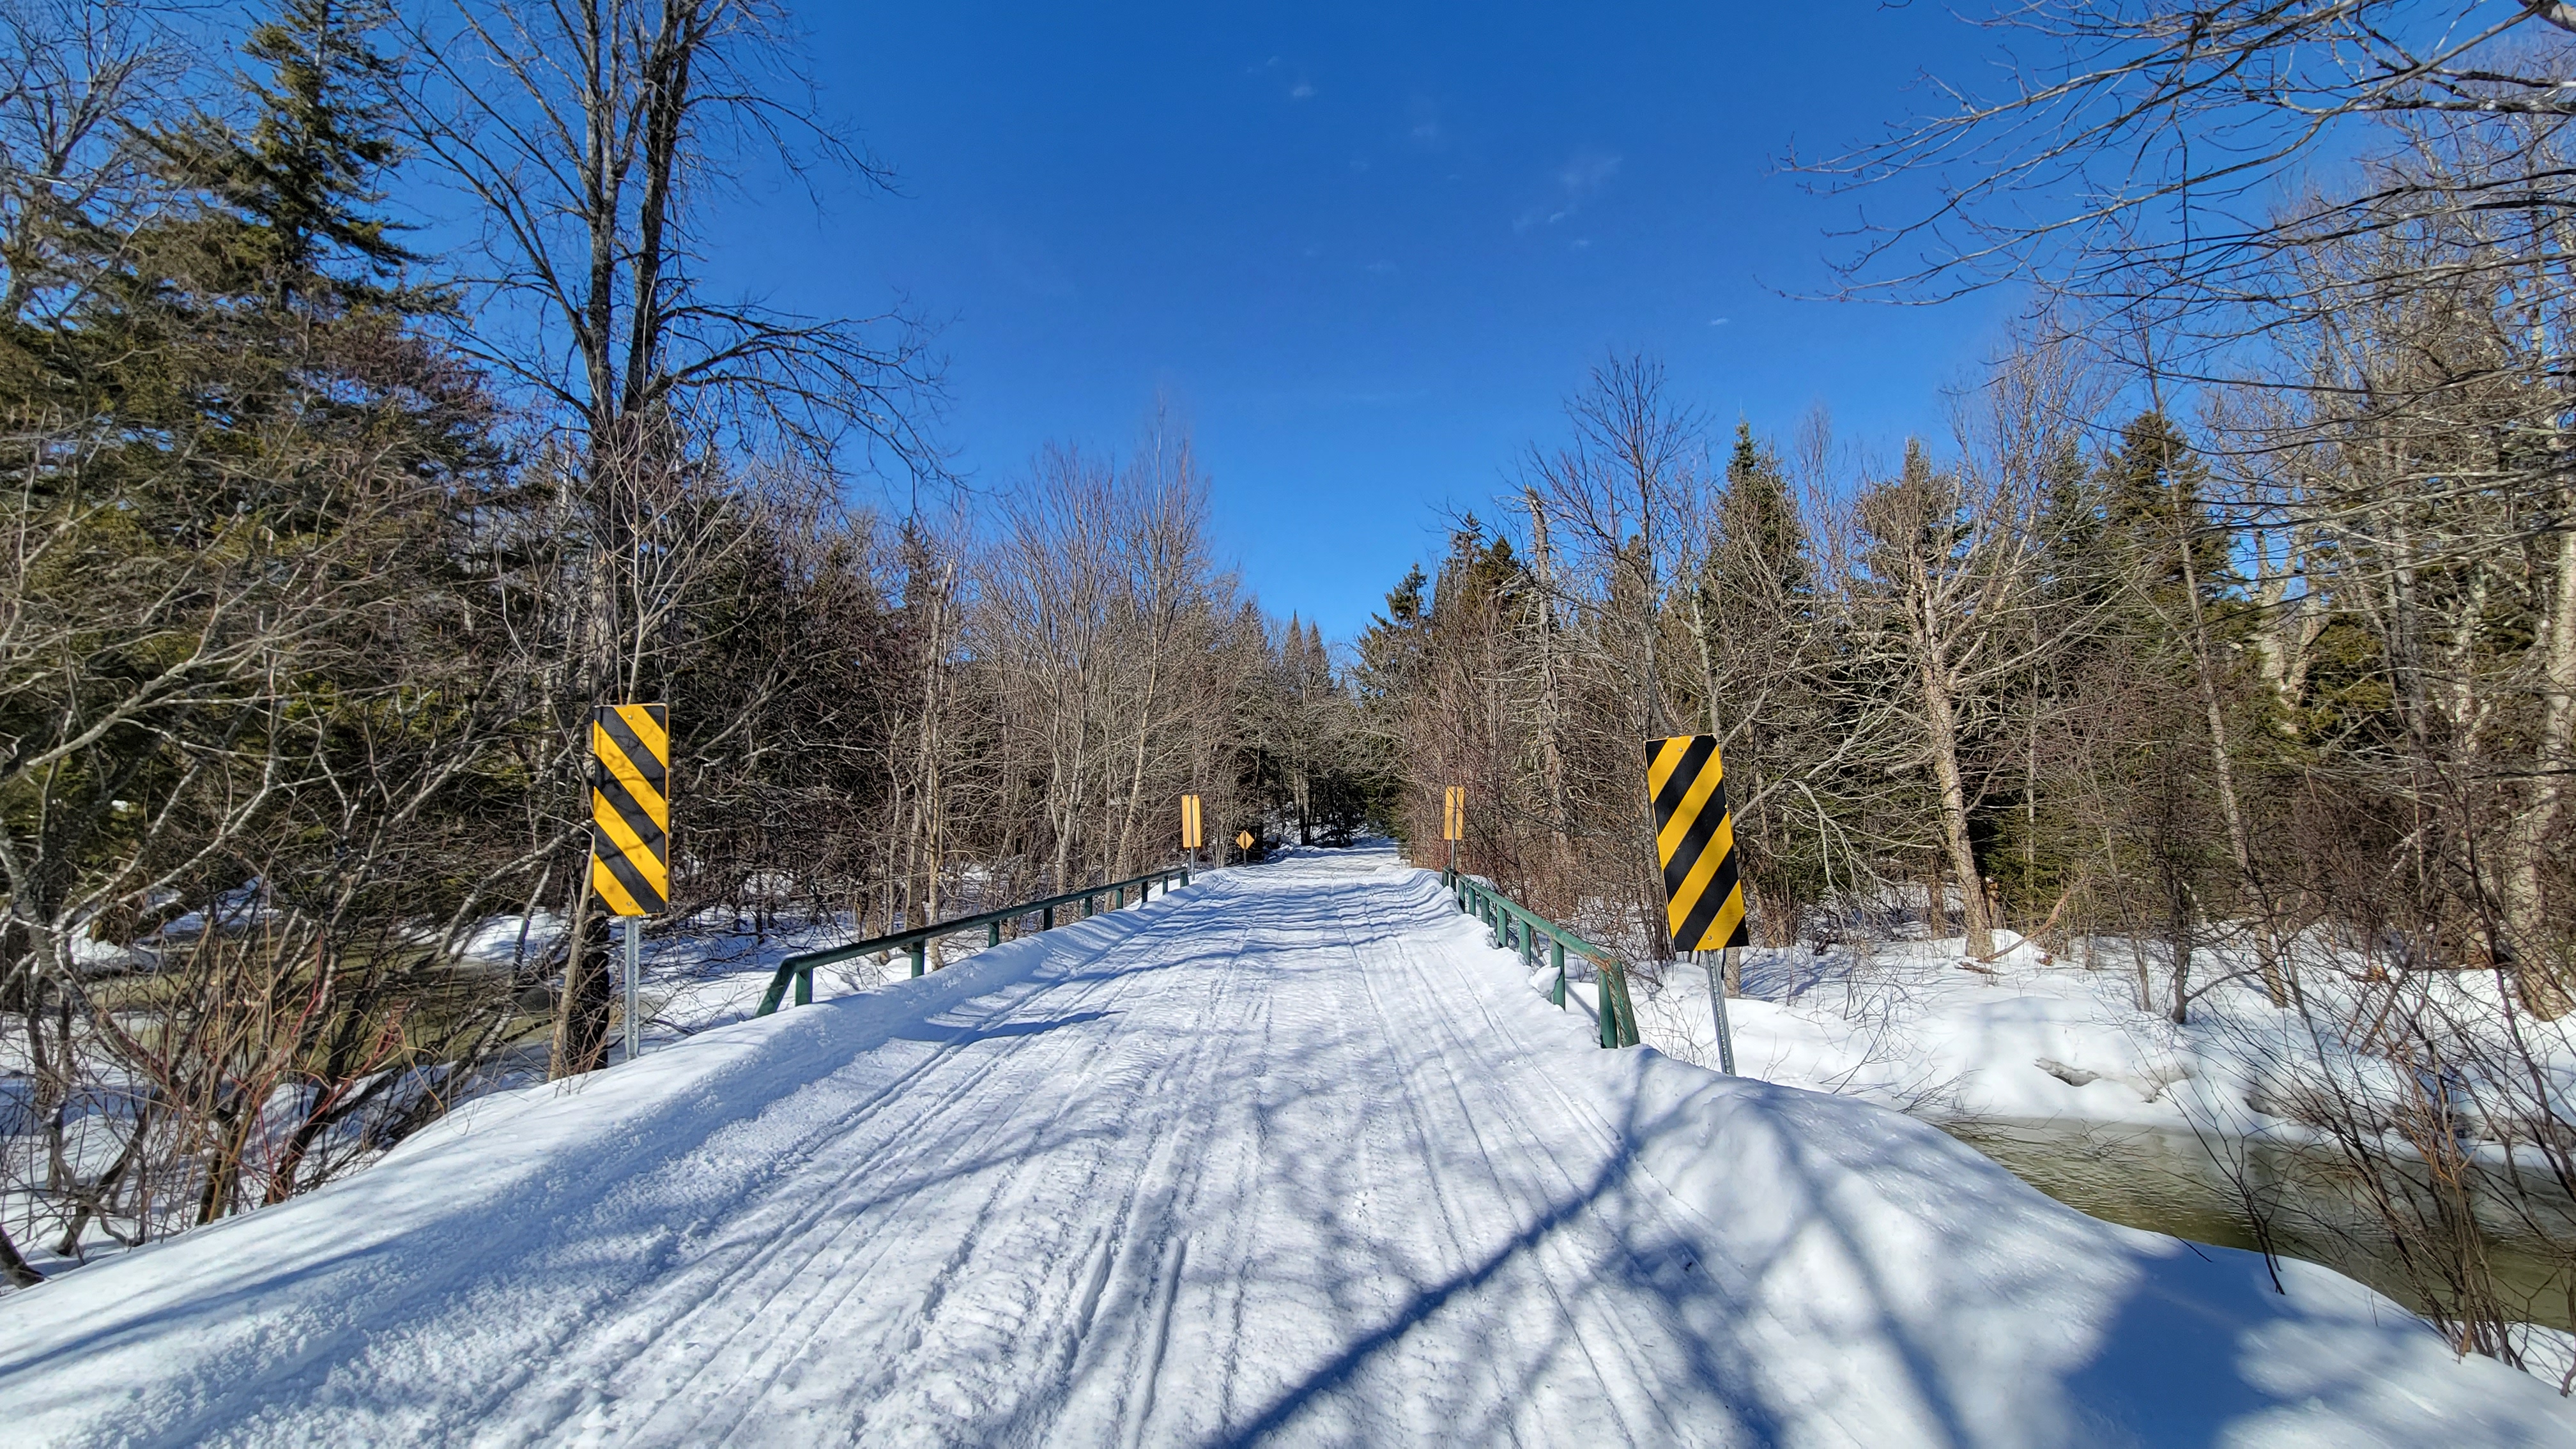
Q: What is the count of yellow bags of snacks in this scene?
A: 0